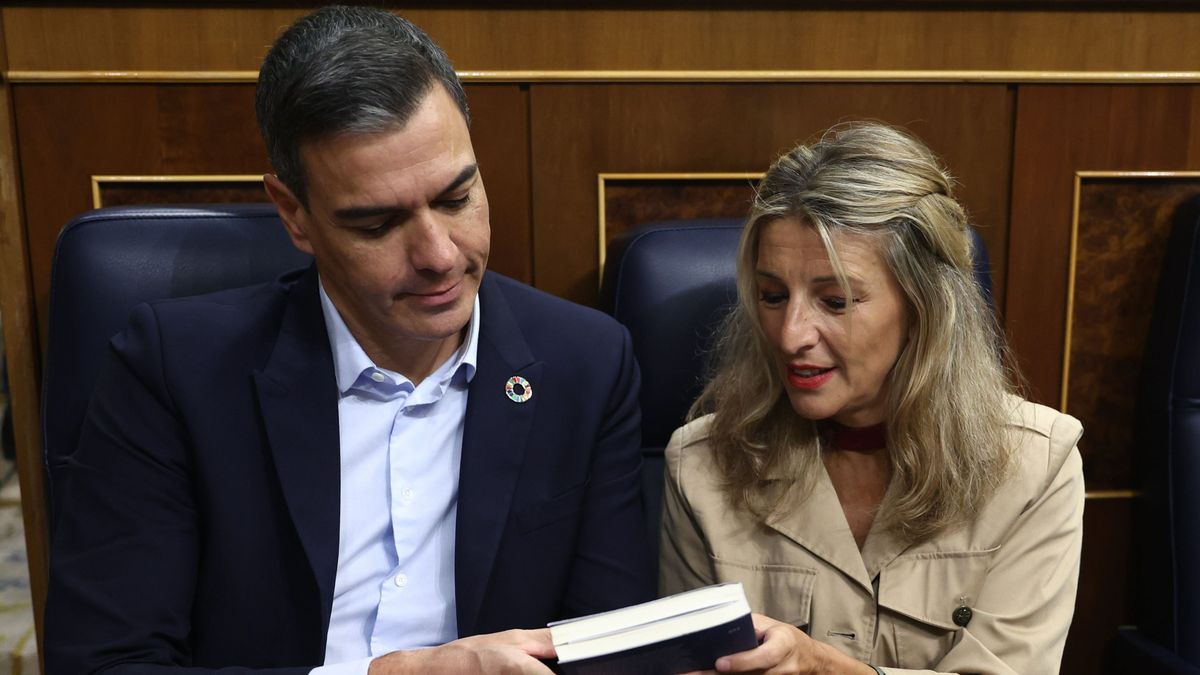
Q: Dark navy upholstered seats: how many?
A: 3